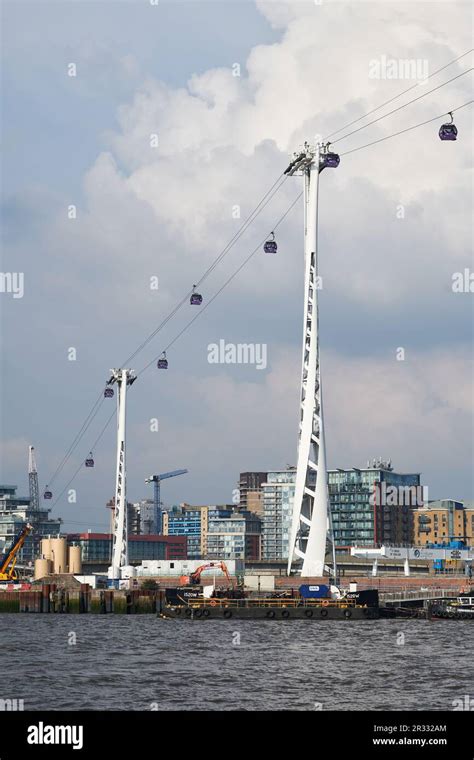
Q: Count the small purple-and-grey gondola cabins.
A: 8